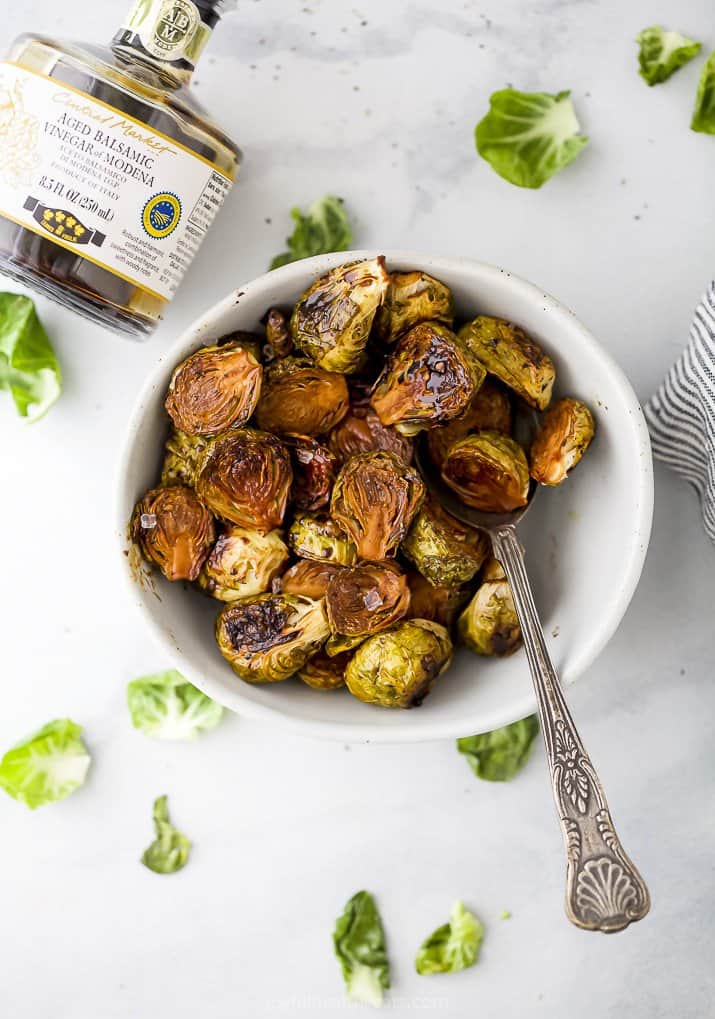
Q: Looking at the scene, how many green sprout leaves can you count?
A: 11